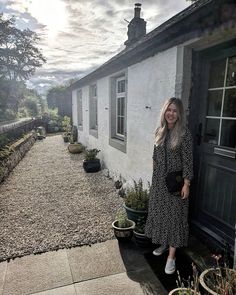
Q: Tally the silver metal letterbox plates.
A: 1